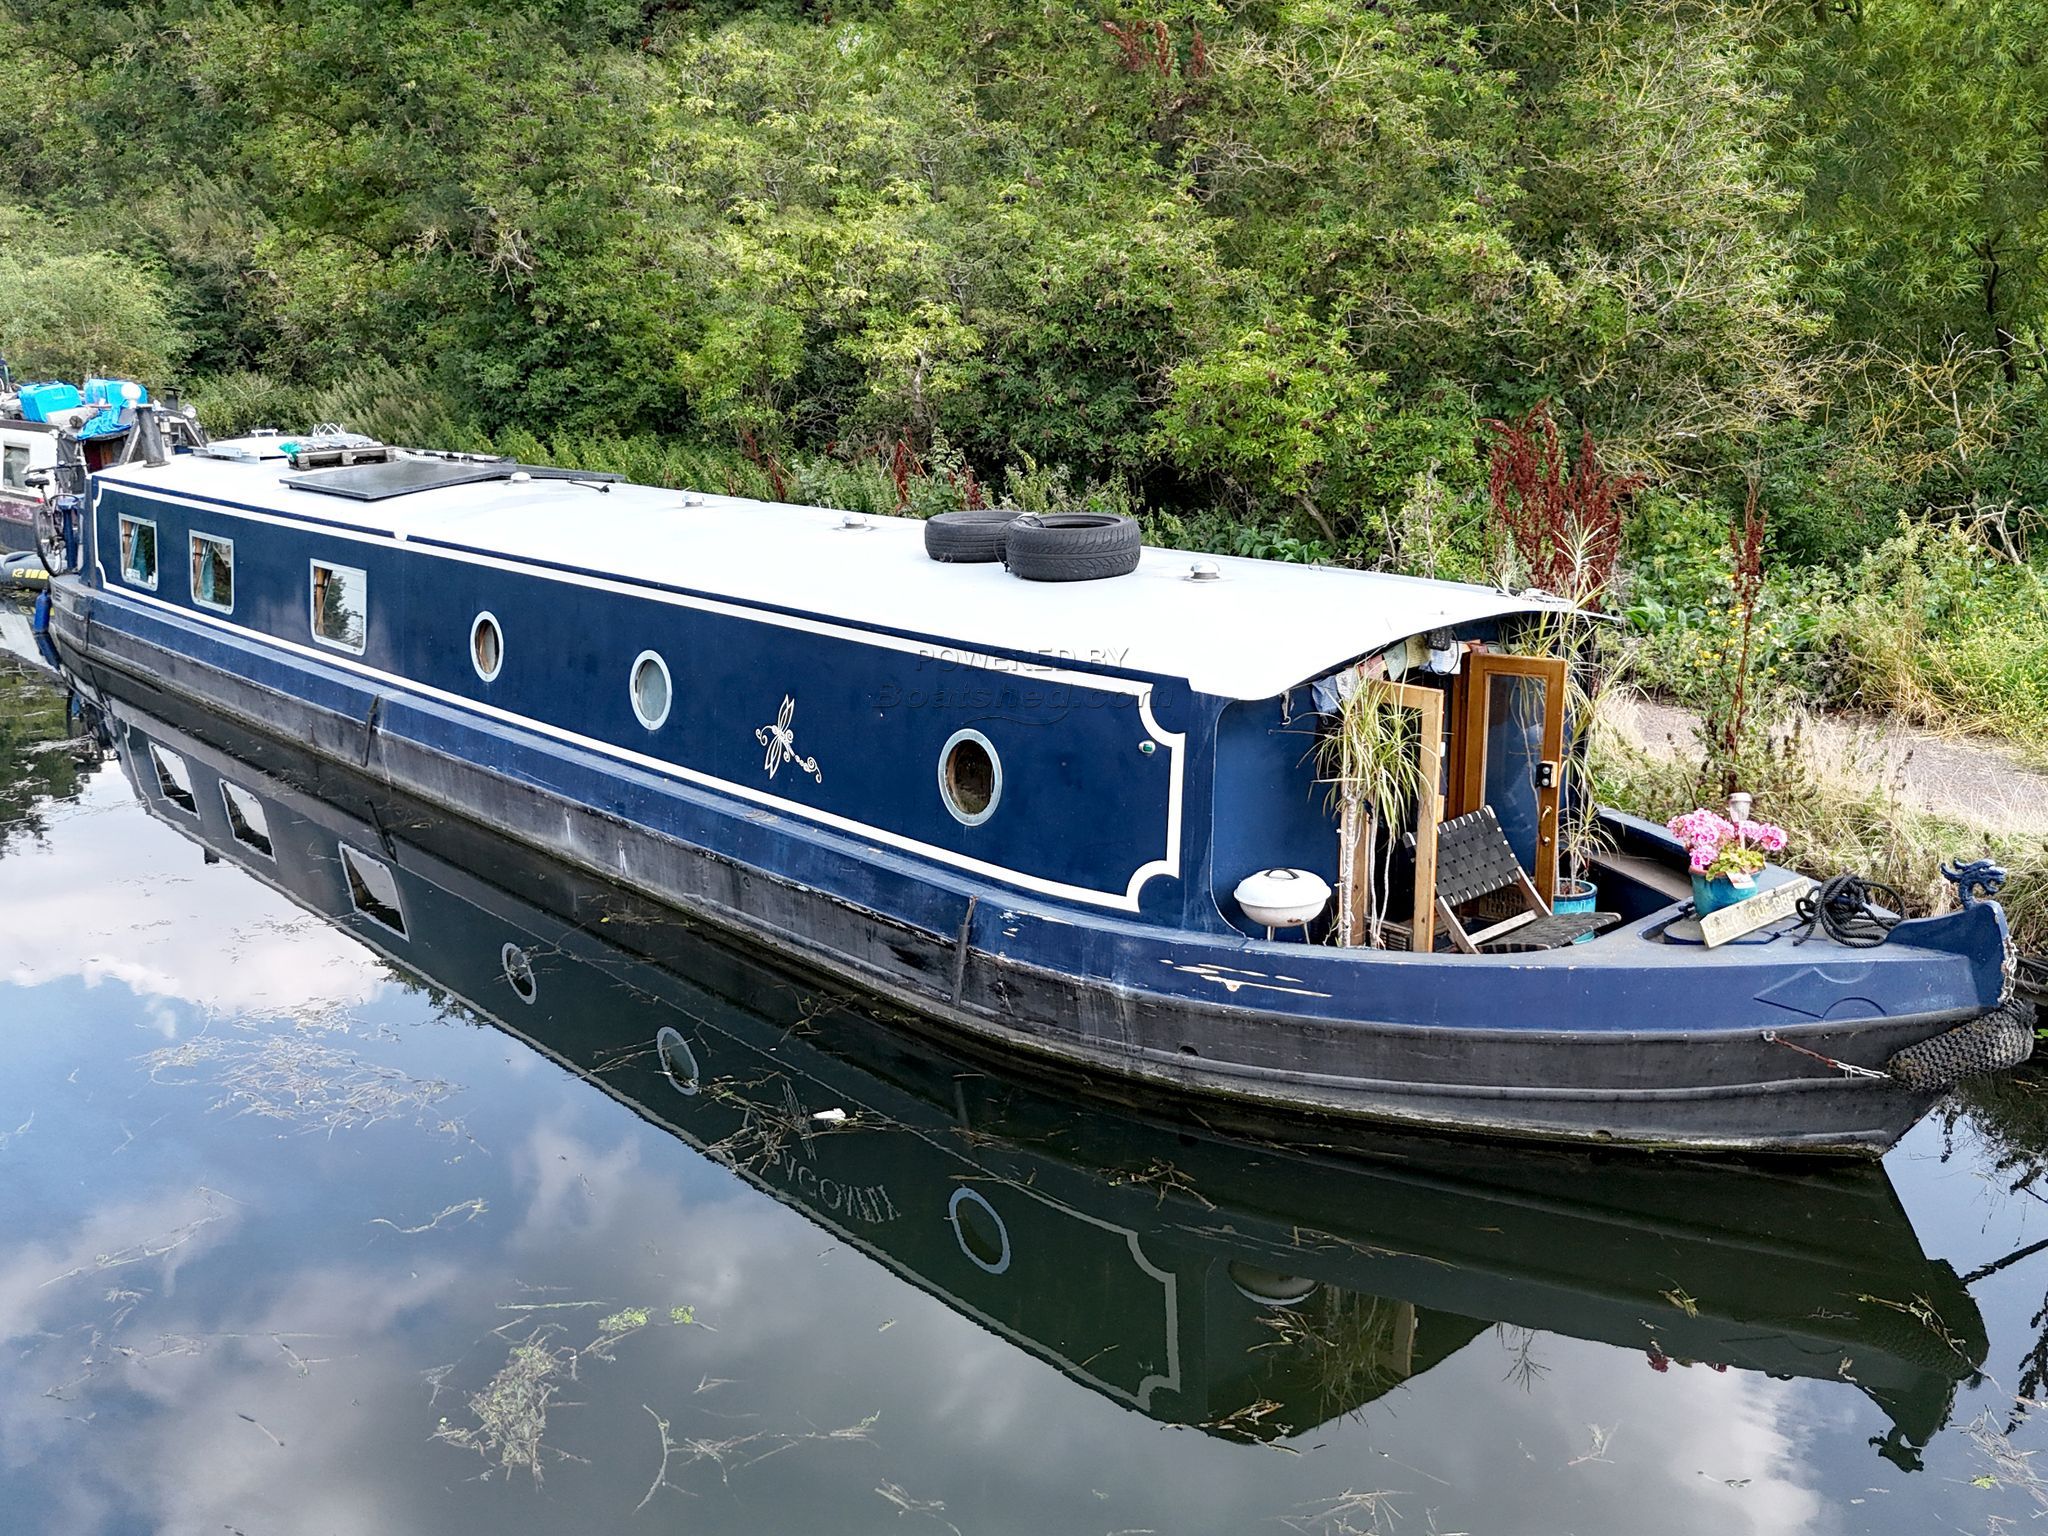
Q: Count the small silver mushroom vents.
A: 4